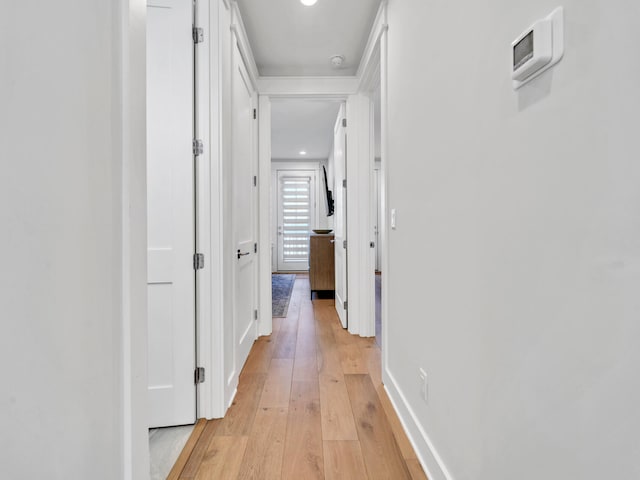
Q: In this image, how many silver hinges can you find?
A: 12